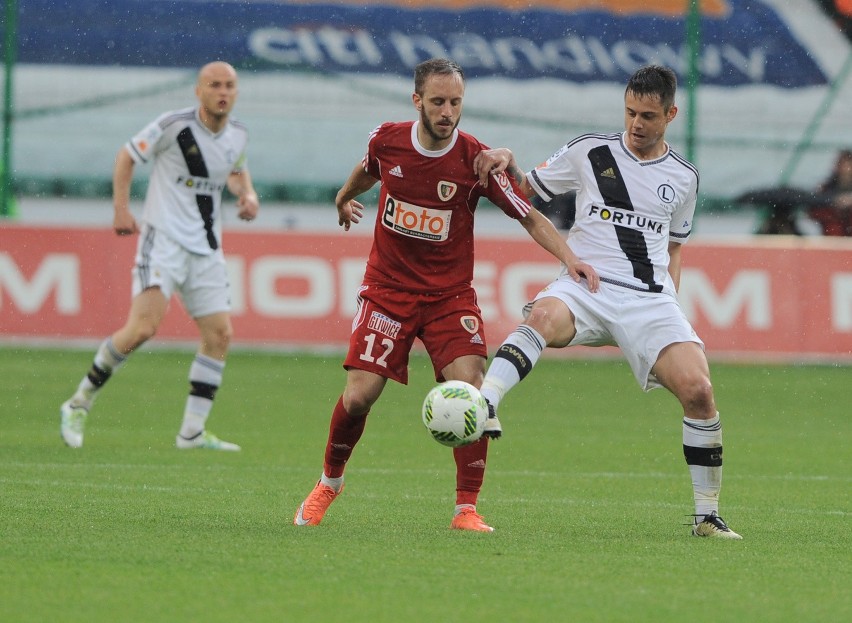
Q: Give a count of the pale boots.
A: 4